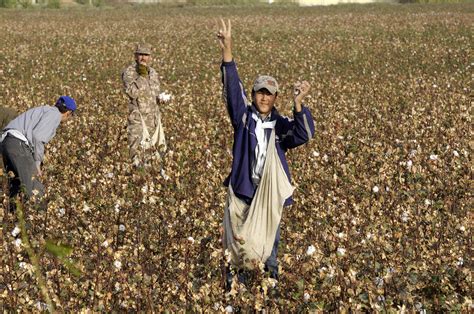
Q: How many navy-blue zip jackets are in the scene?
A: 1